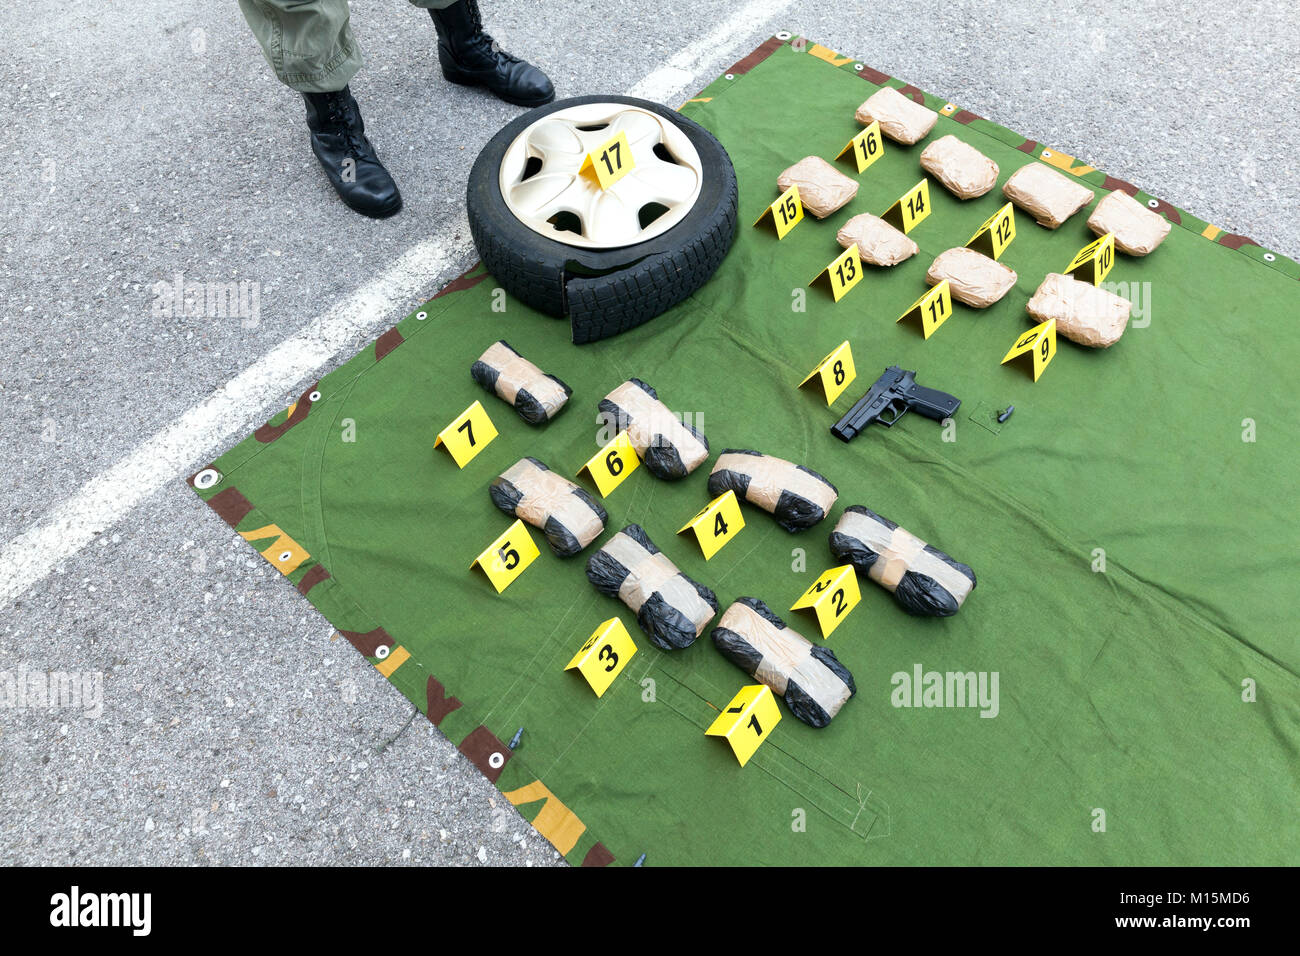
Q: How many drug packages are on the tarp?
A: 15